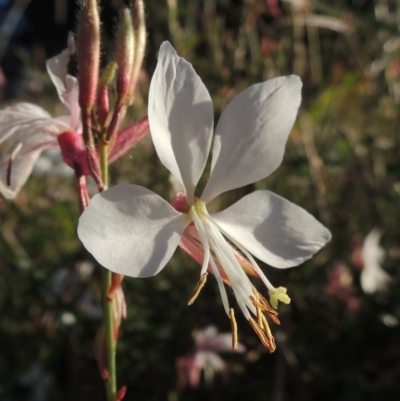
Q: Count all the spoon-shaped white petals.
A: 4